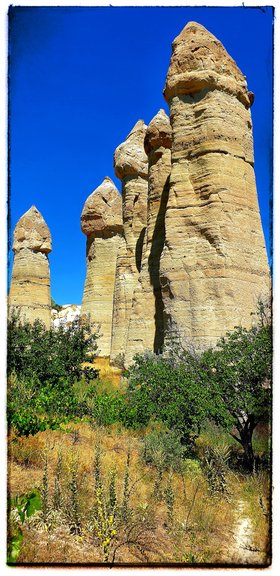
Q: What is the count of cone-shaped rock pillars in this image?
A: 5